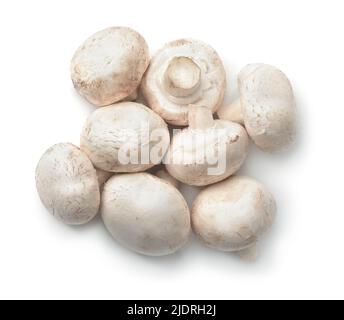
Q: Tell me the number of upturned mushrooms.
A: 1